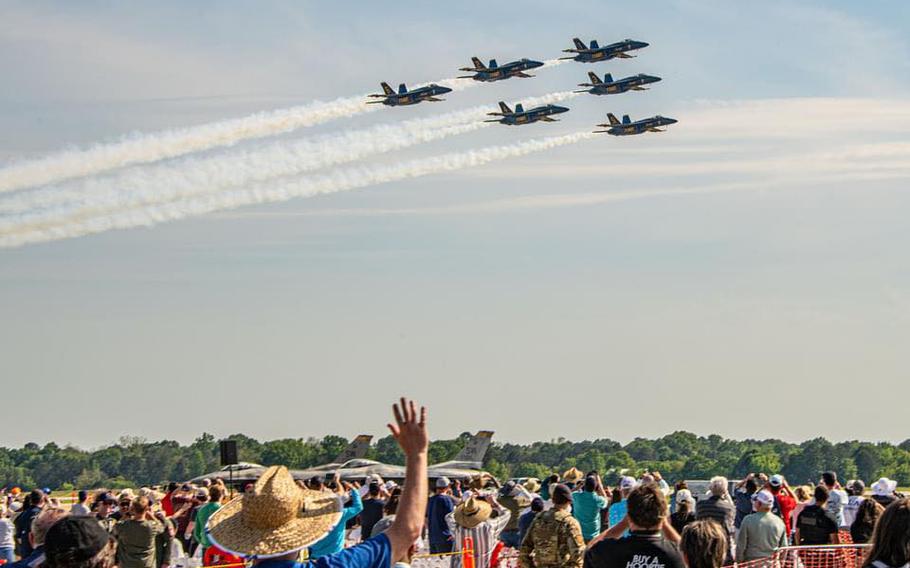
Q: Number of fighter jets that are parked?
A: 2